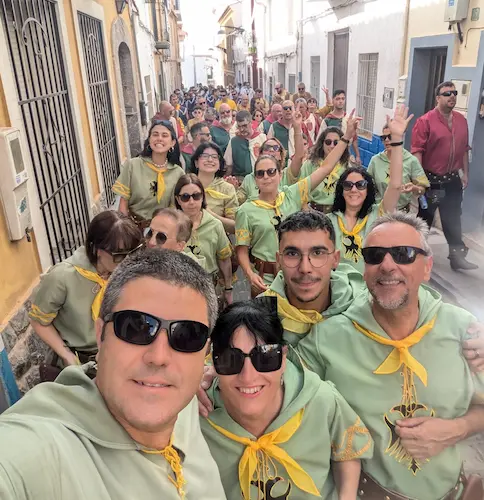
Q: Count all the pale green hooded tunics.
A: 14